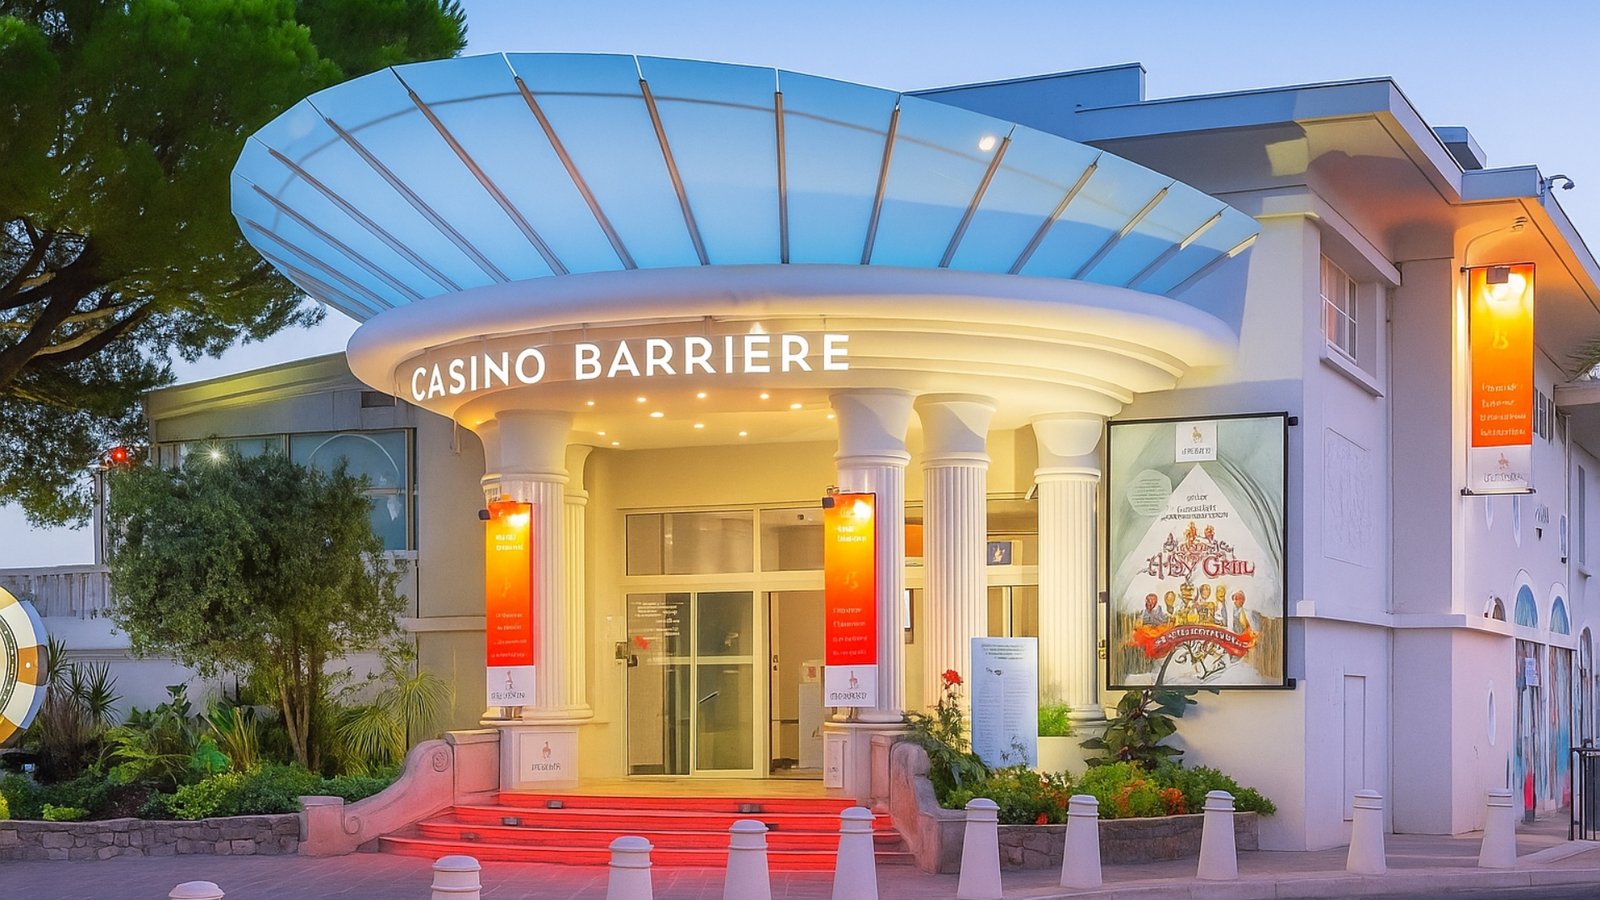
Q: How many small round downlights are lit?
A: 11